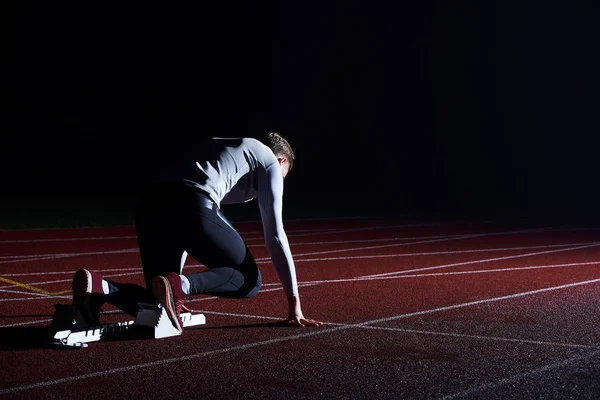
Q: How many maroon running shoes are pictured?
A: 2